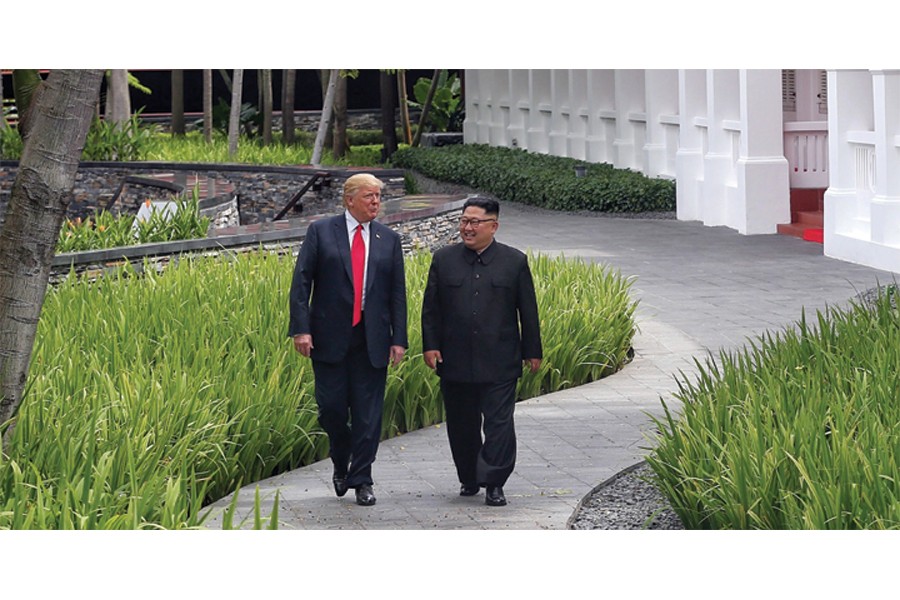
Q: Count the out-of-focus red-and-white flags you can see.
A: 0